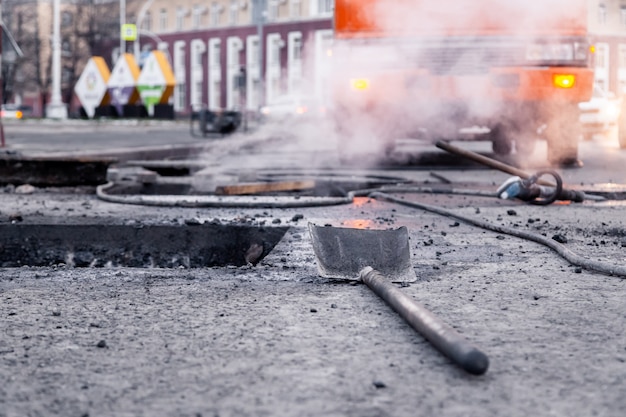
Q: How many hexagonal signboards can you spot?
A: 3